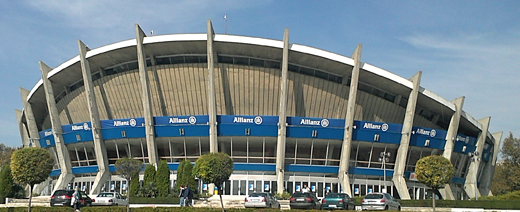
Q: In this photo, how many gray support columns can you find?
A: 12